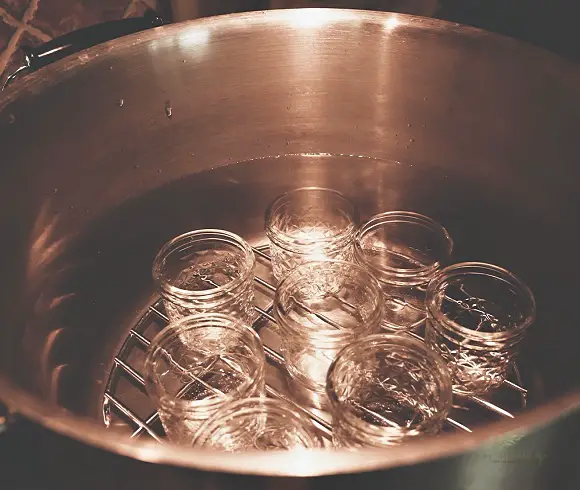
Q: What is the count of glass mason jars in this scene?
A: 8